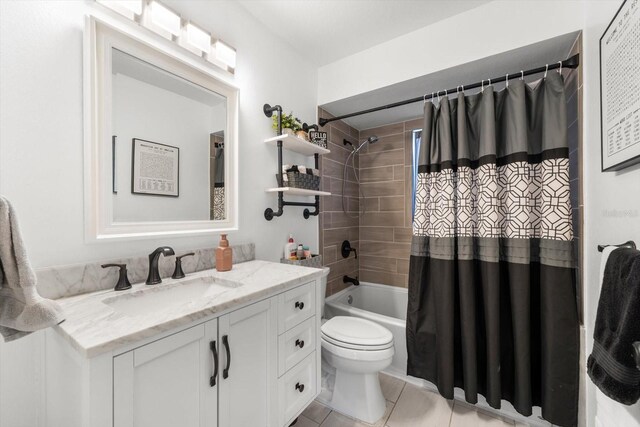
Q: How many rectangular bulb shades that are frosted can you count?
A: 4